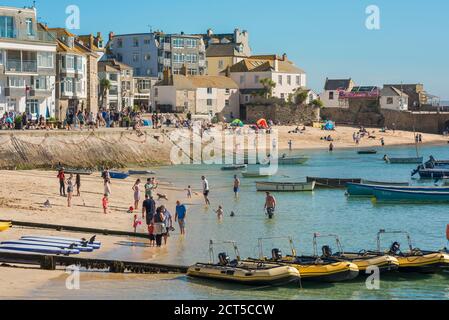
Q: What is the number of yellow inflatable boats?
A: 4